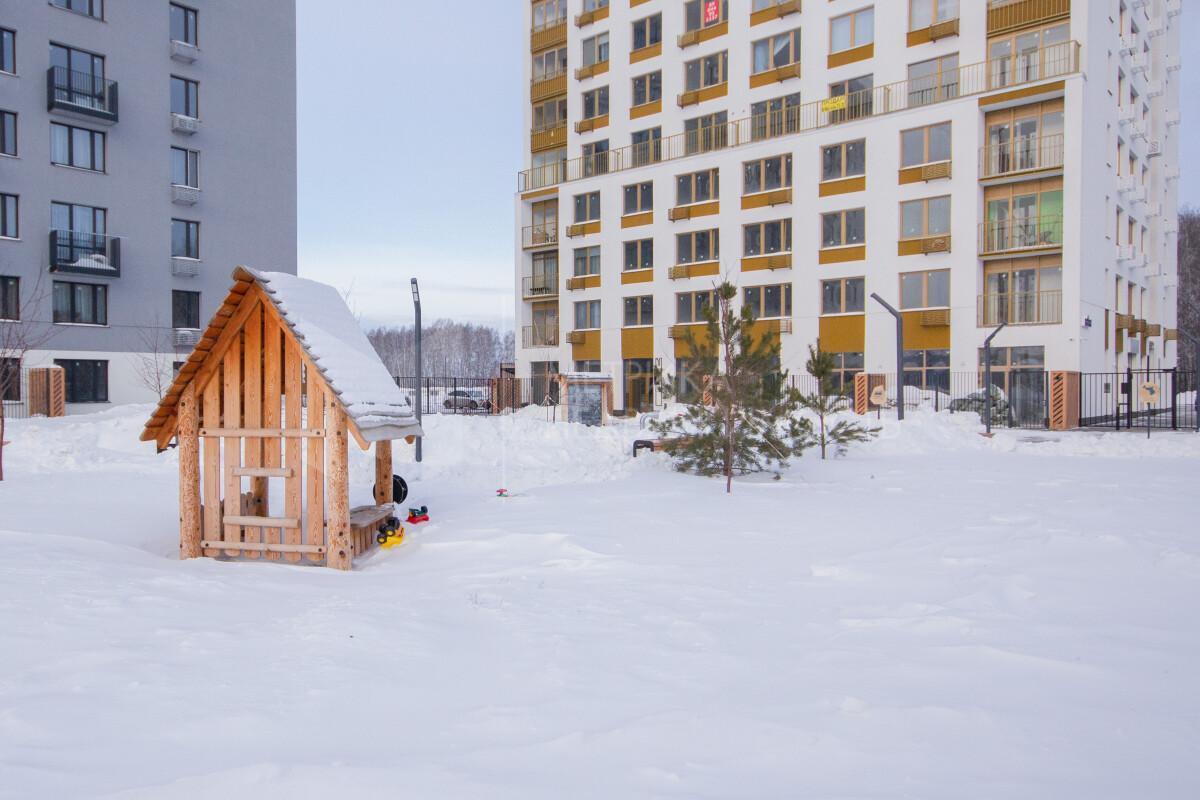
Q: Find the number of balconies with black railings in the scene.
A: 2